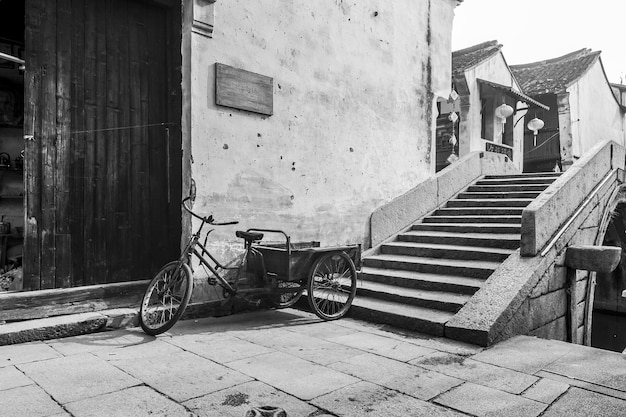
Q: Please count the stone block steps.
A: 14